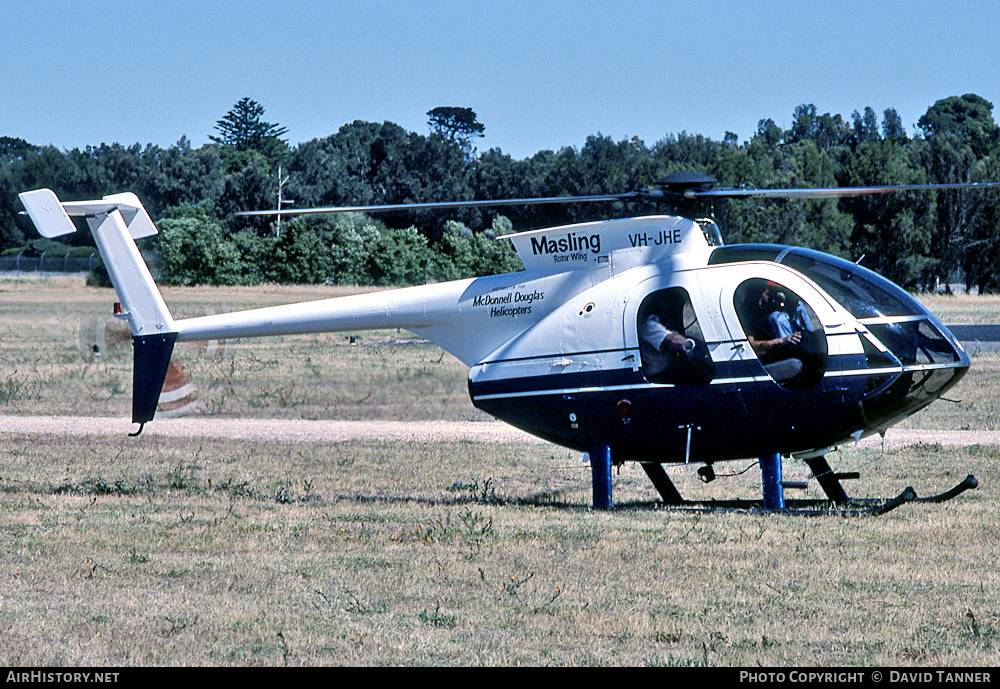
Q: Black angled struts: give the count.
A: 2